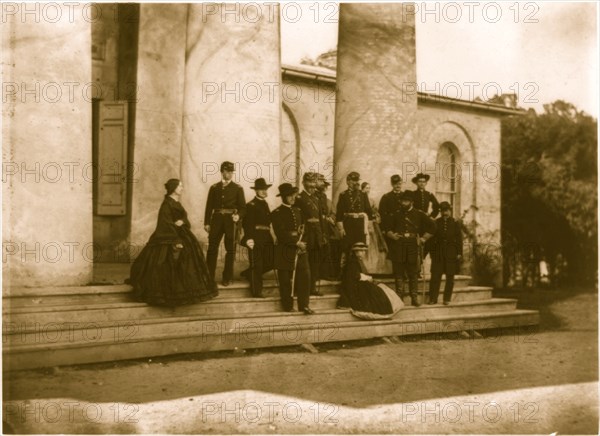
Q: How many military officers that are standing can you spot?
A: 10